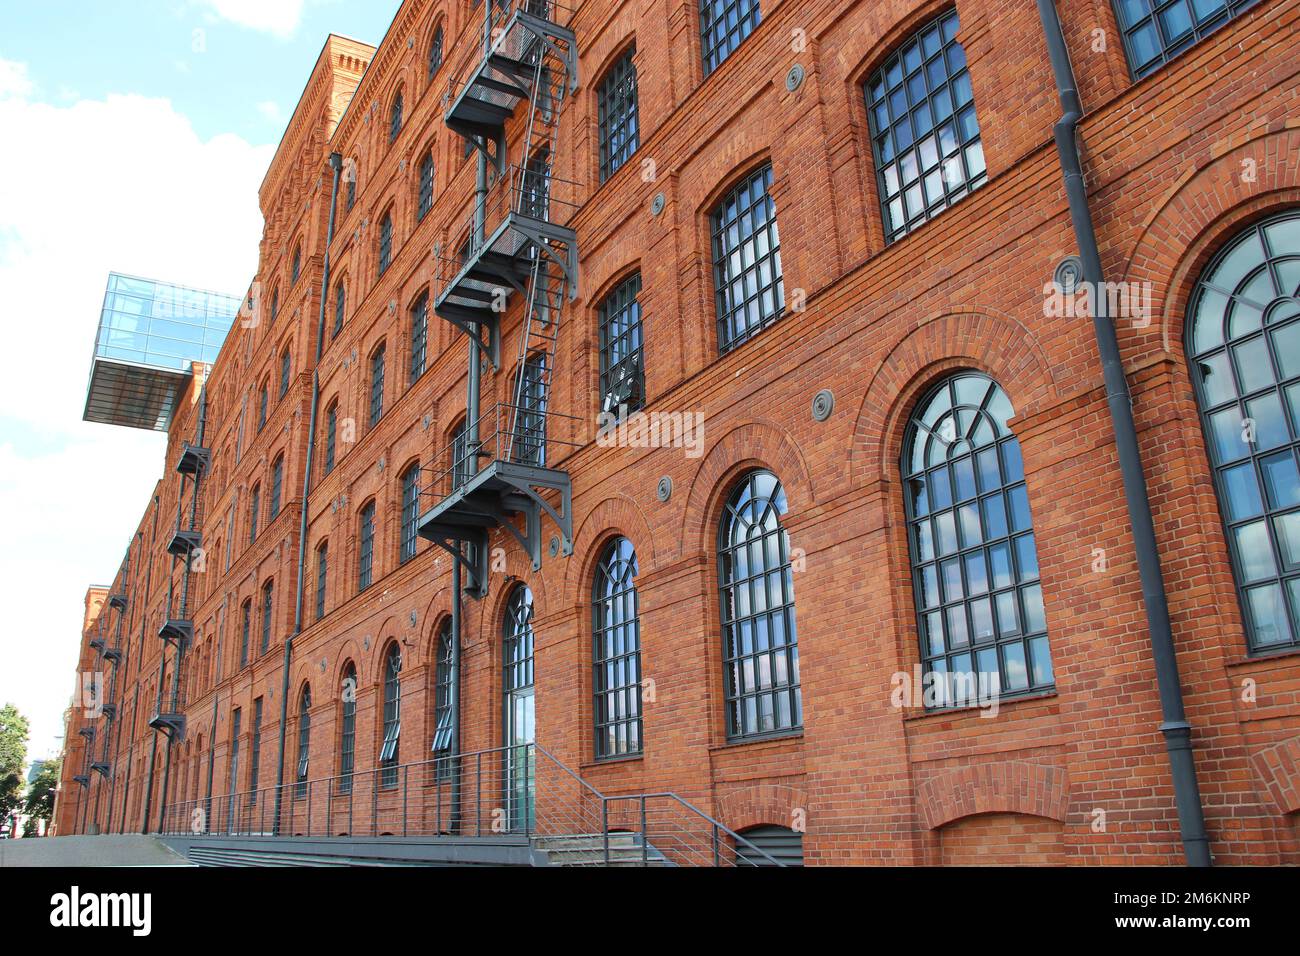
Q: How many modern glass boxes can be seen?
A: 1